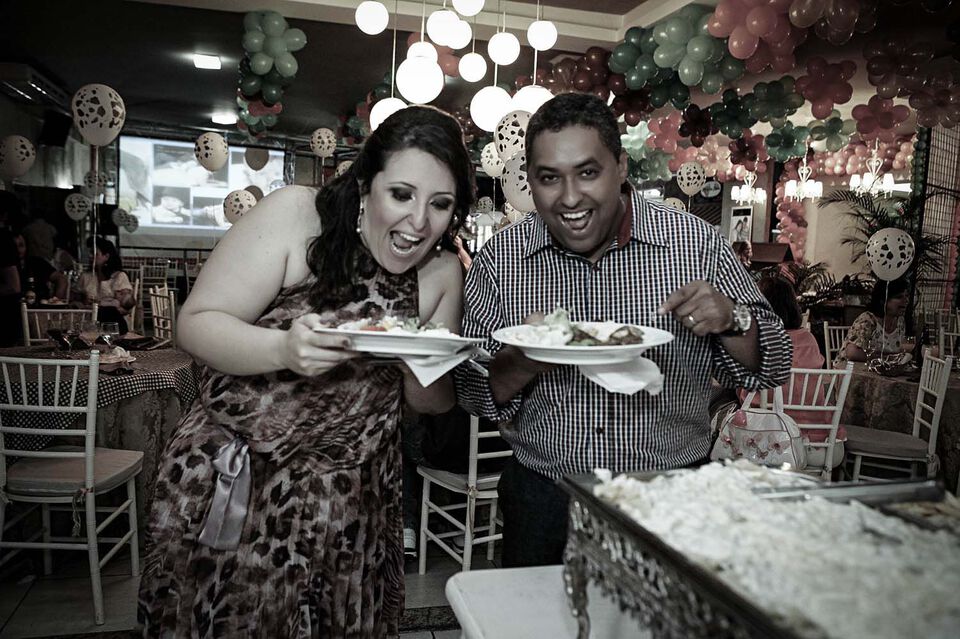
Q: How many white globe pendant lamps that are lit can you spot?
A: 12